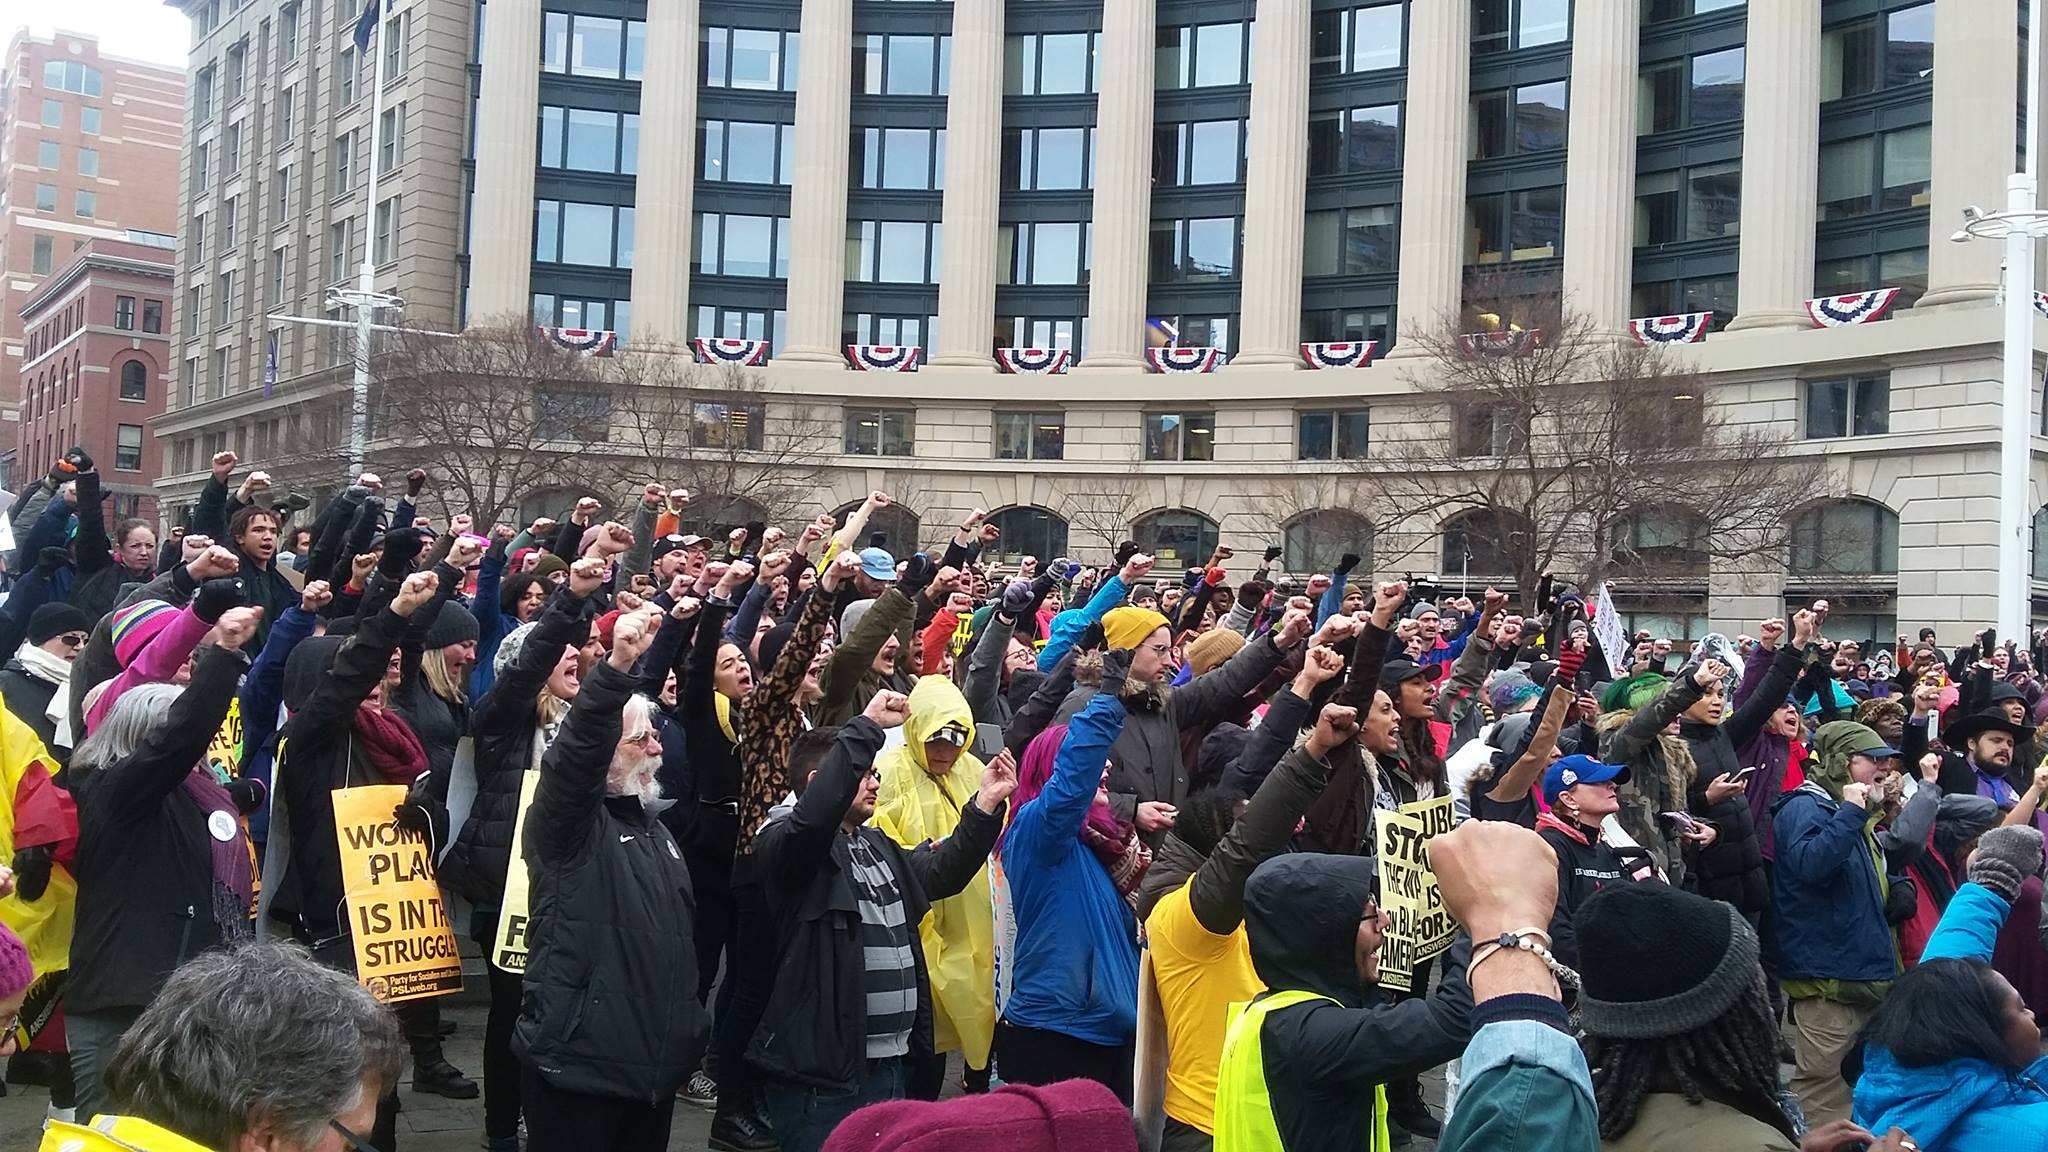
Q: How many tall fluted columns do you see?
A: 10